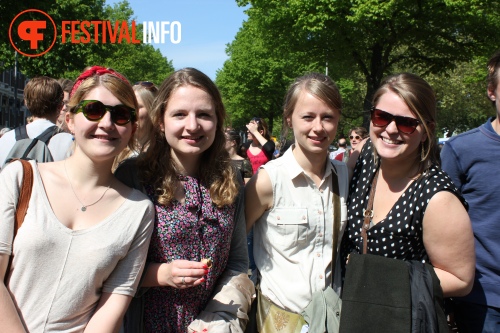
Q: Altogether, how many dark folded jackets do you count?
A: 1